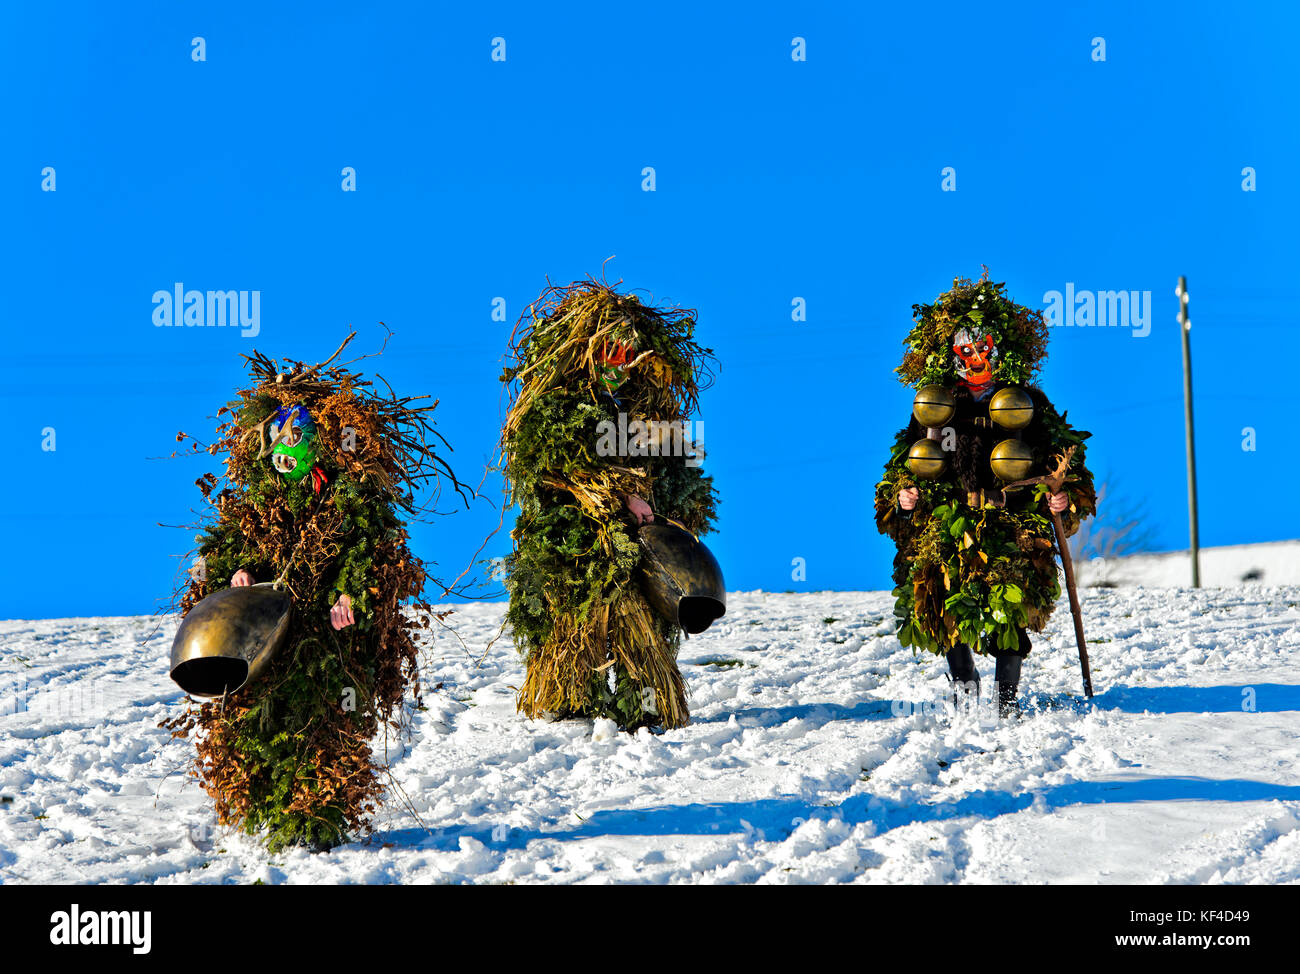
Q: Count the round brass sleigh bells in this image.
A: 4